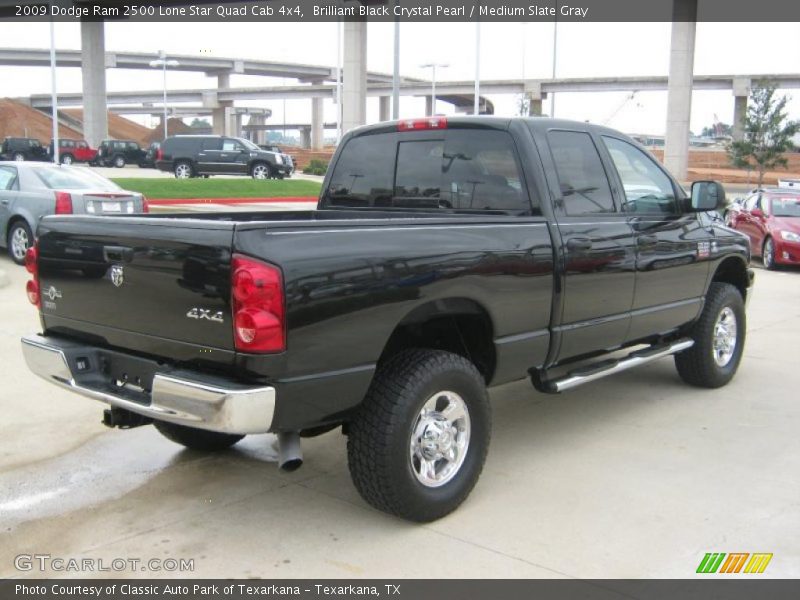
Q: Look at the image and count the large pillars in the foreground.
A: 3